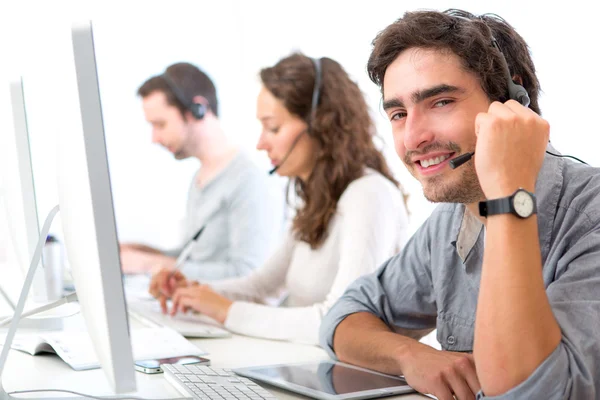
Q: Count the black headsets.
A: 3